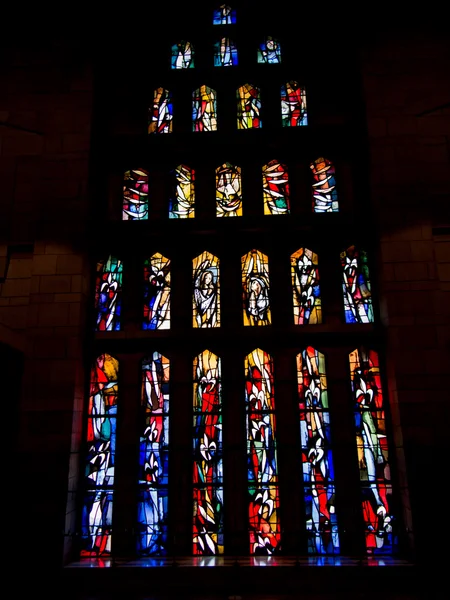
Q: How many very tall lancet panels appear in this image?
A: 6